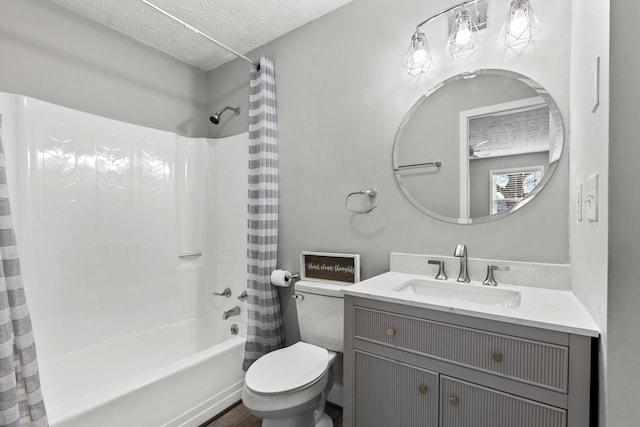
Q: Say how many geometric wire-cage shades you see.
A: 3